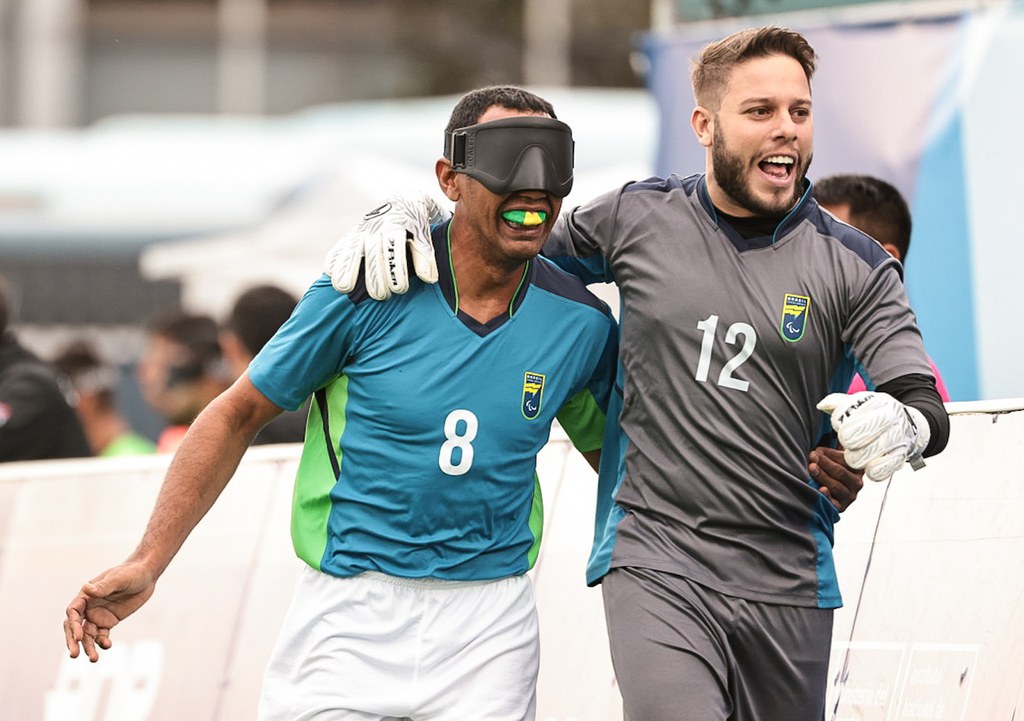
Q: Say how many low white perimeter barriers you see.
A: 1